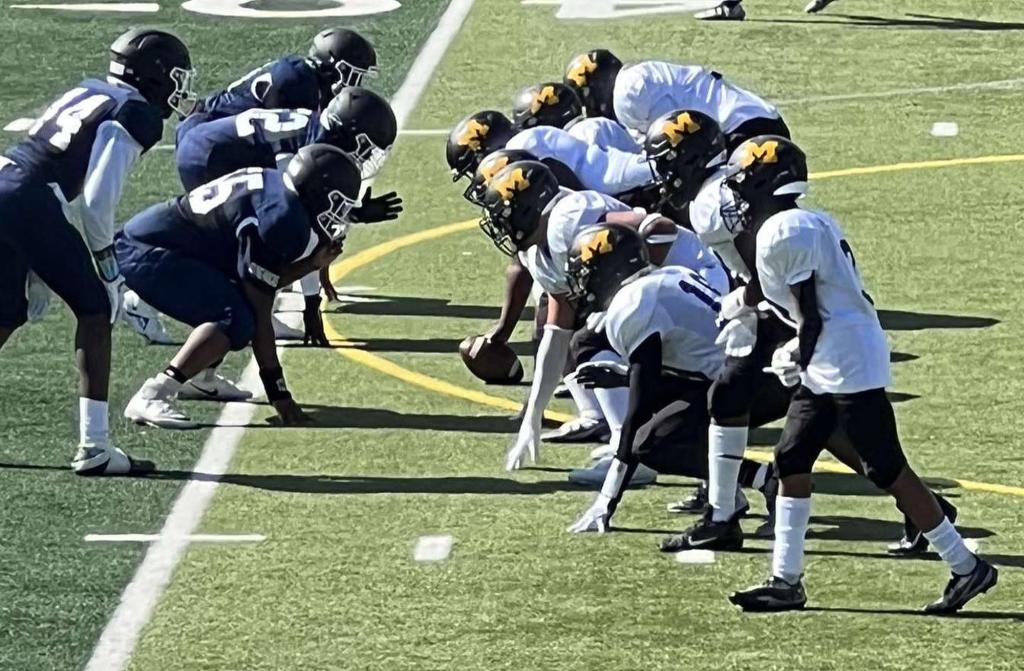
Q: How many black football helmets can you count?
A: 12